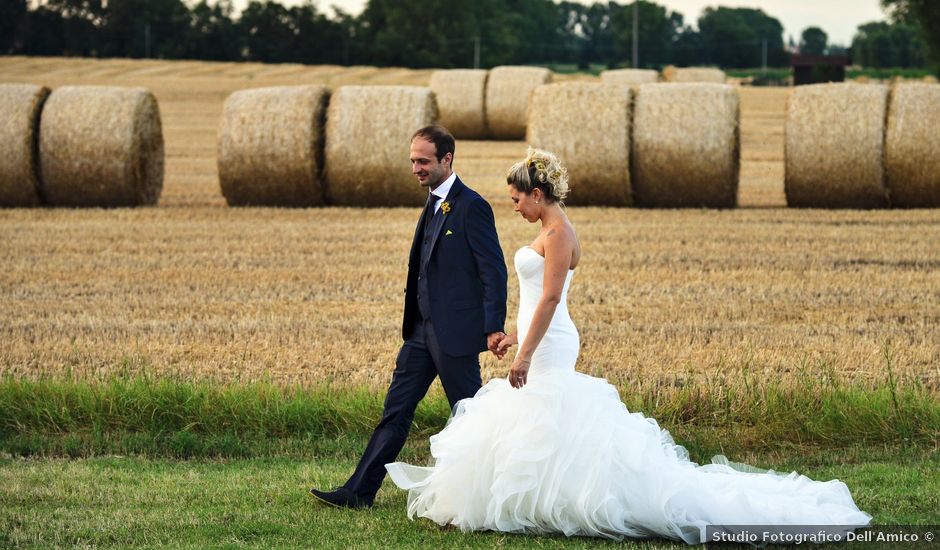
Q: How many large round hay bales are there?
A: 12